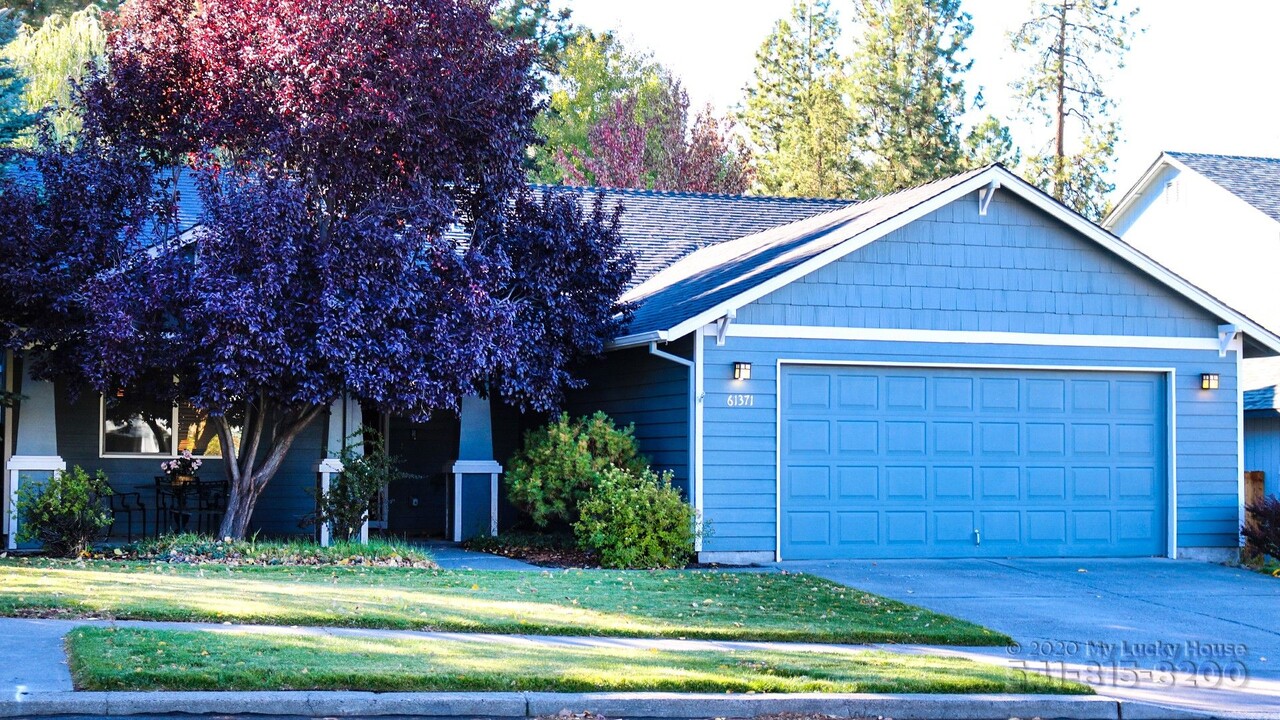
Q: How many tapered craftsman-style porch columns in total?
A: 3